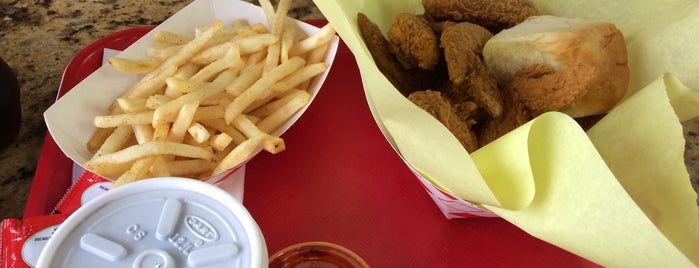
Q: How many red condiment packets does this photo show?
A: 2